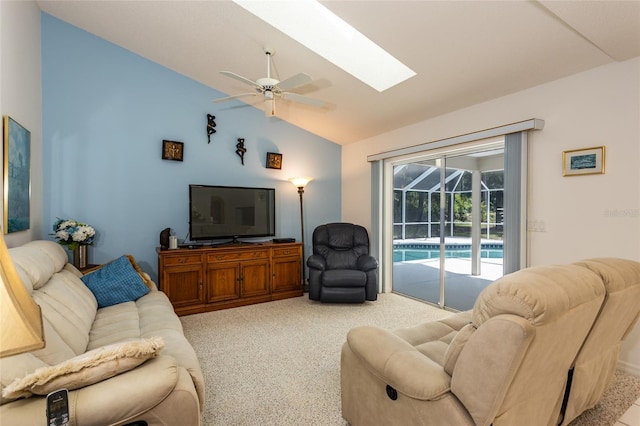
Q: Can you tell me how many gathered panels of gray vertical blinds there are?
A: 2